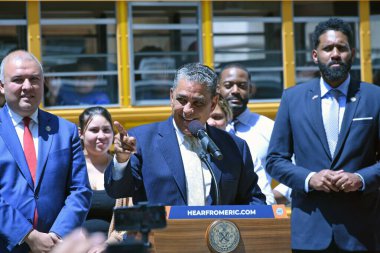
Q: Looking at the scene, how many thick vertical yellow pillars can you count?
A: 5